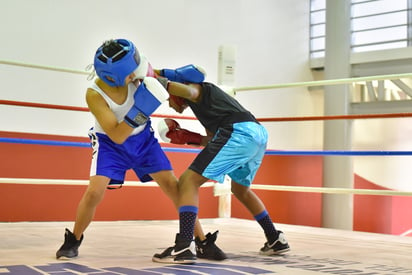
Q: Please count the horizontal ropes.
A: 4